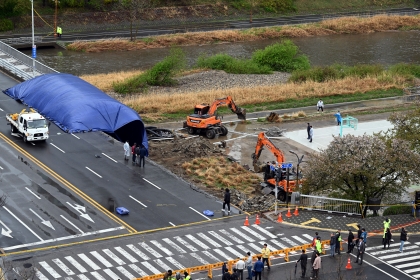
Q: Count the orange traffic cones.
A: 6